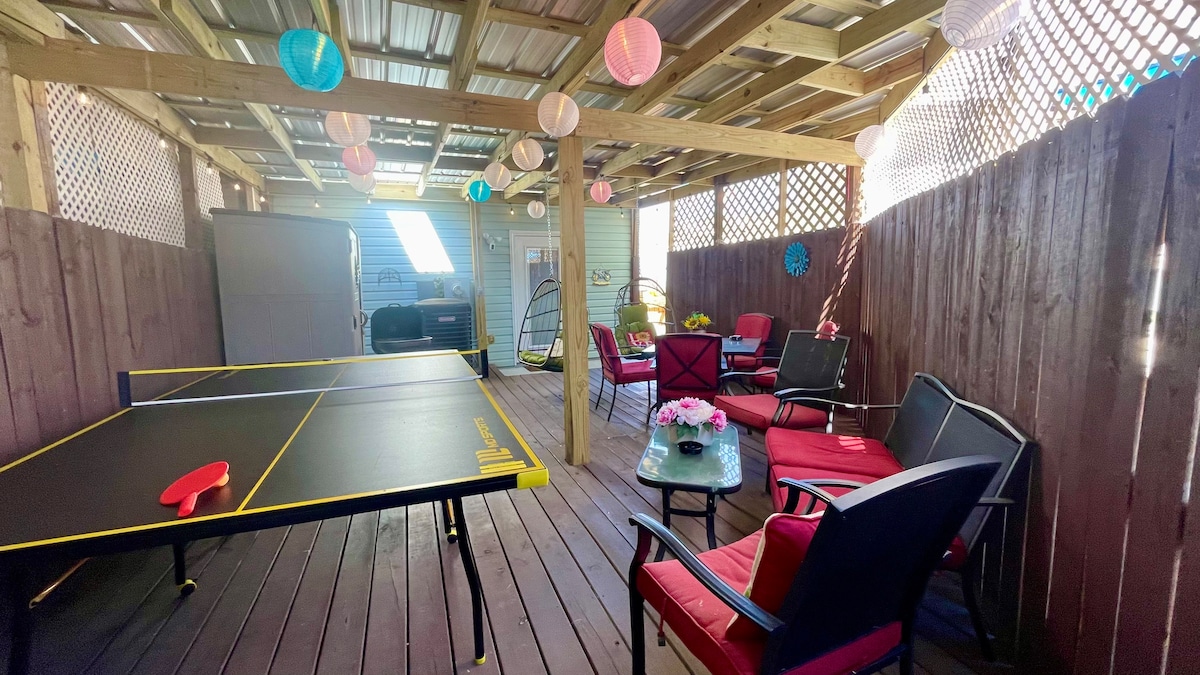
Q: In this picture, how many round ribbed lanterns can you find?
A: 13